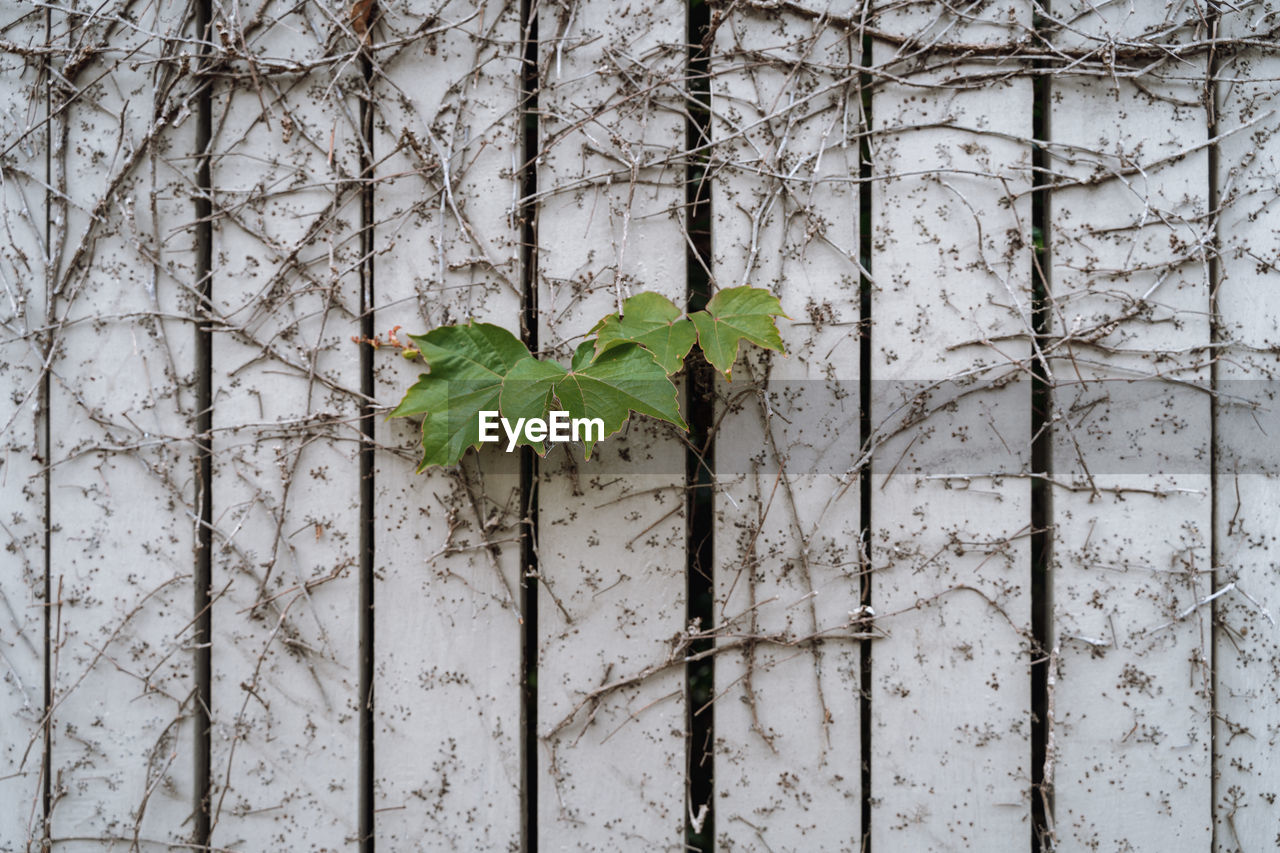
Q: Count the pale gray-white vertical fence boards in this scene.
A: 9